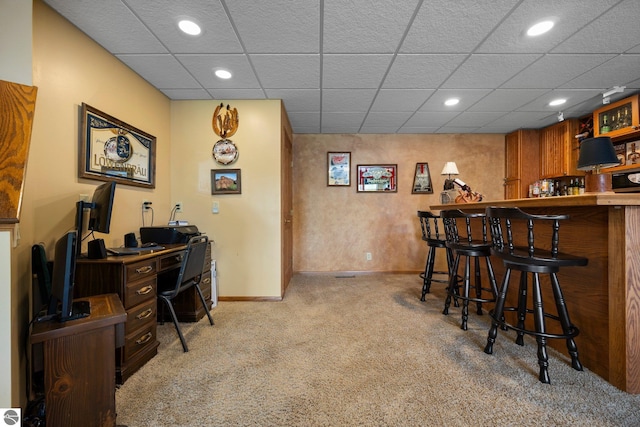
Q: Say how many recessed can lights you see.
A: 5